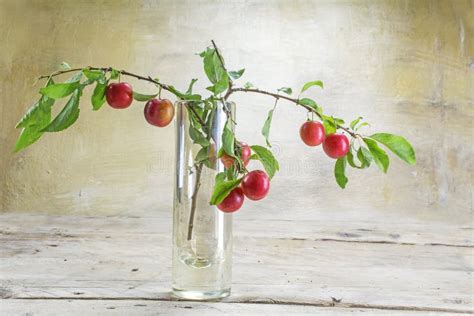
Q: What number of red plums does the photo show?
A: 7